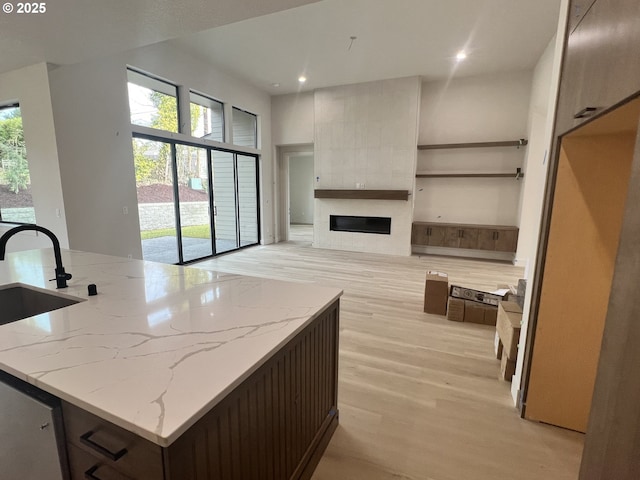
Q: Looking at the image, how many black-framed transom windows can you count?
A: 3